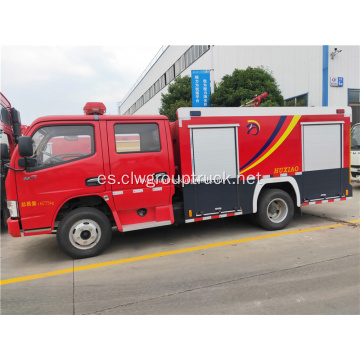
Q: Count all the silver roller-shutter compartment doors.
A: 2